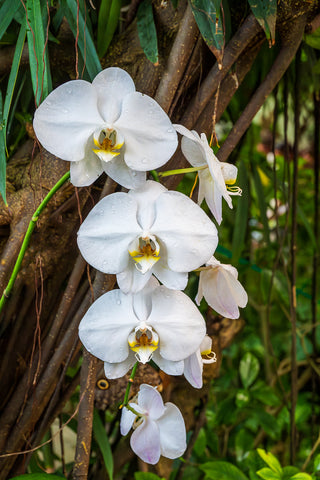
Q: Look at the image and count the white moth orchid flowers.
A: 7